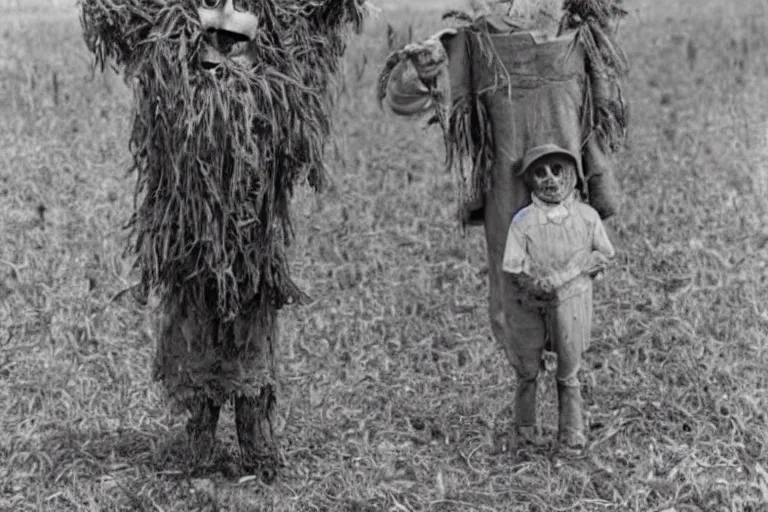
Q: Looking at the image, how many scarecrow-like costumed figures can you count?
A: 3